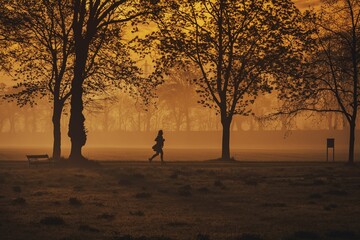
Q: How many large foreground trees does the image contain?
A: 4